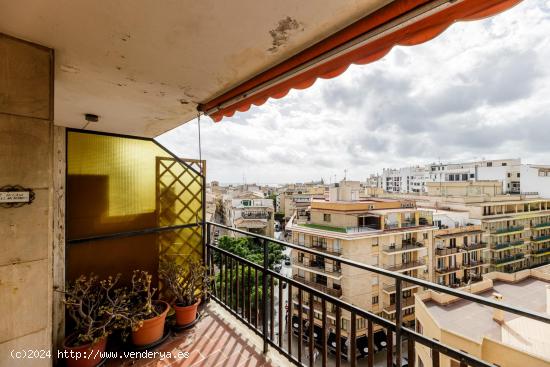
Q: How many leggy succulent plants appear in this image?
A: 3